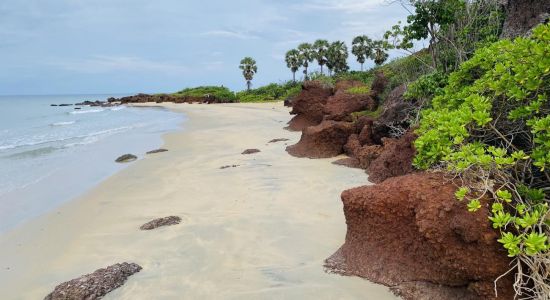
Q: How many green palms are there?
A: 7